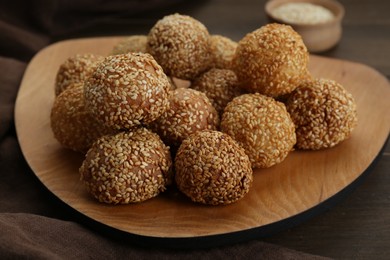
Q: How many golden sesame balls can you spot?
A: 13